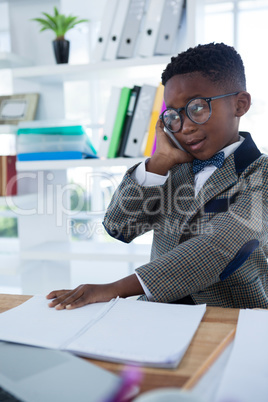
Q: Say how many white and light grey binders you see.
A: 7